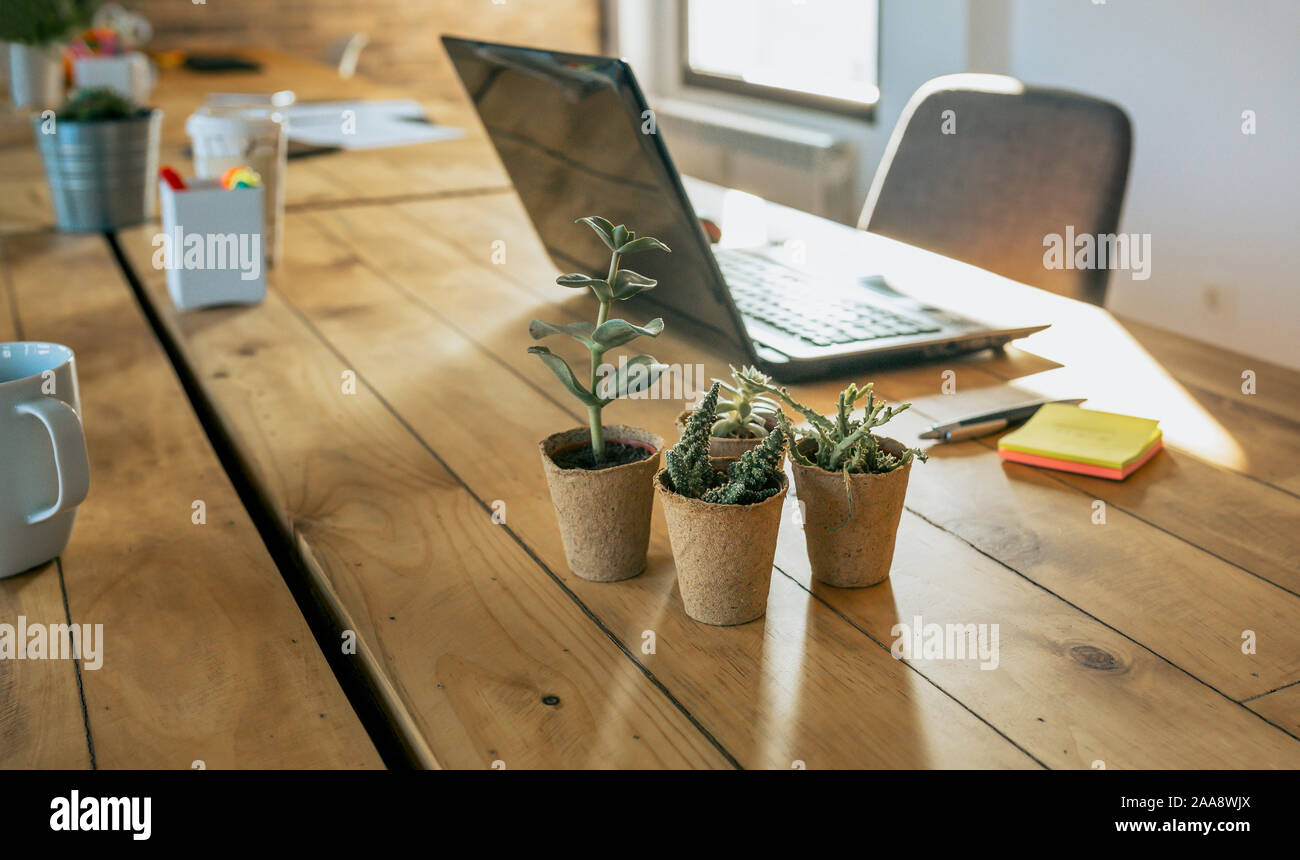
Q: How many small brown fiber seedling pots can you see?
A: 4